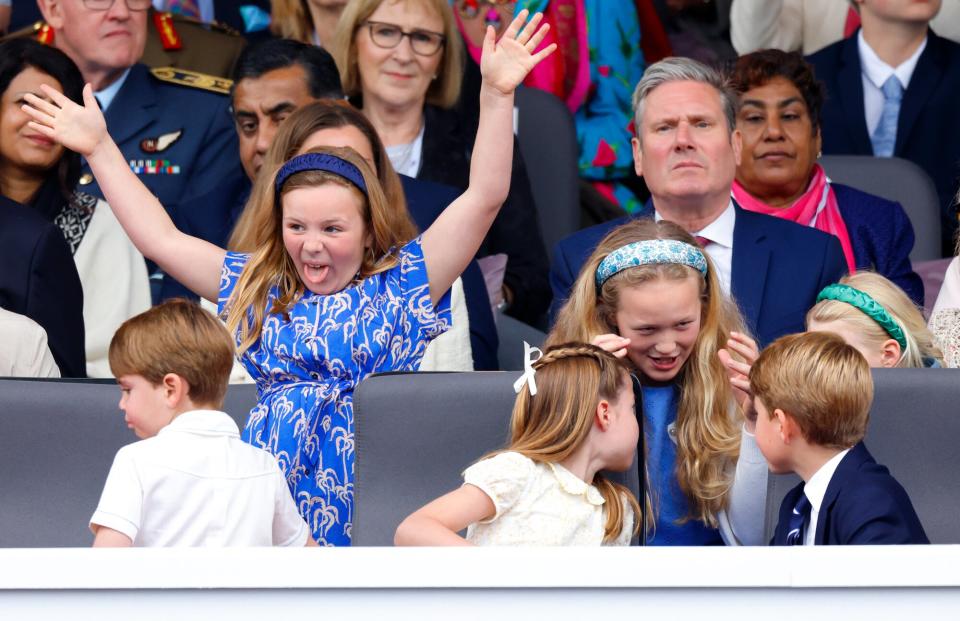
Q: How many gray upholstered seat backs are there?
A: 5